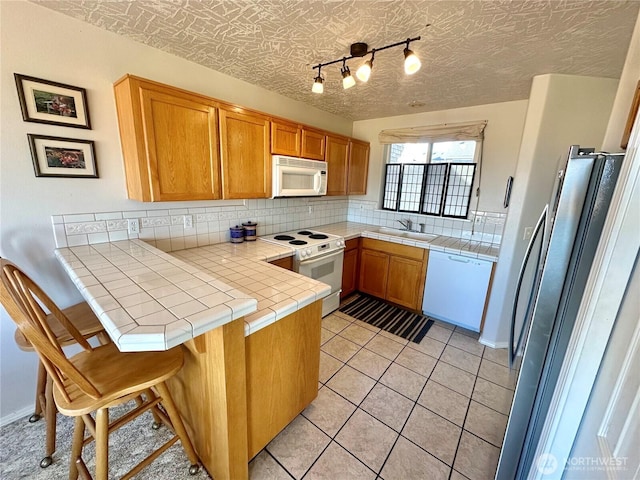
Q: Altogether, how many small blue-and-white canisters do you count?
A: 2